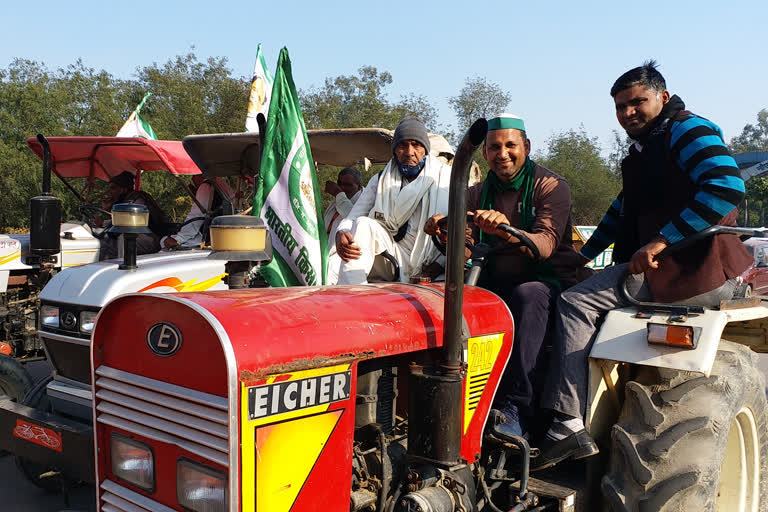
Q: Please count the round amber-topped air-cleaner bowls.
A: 2